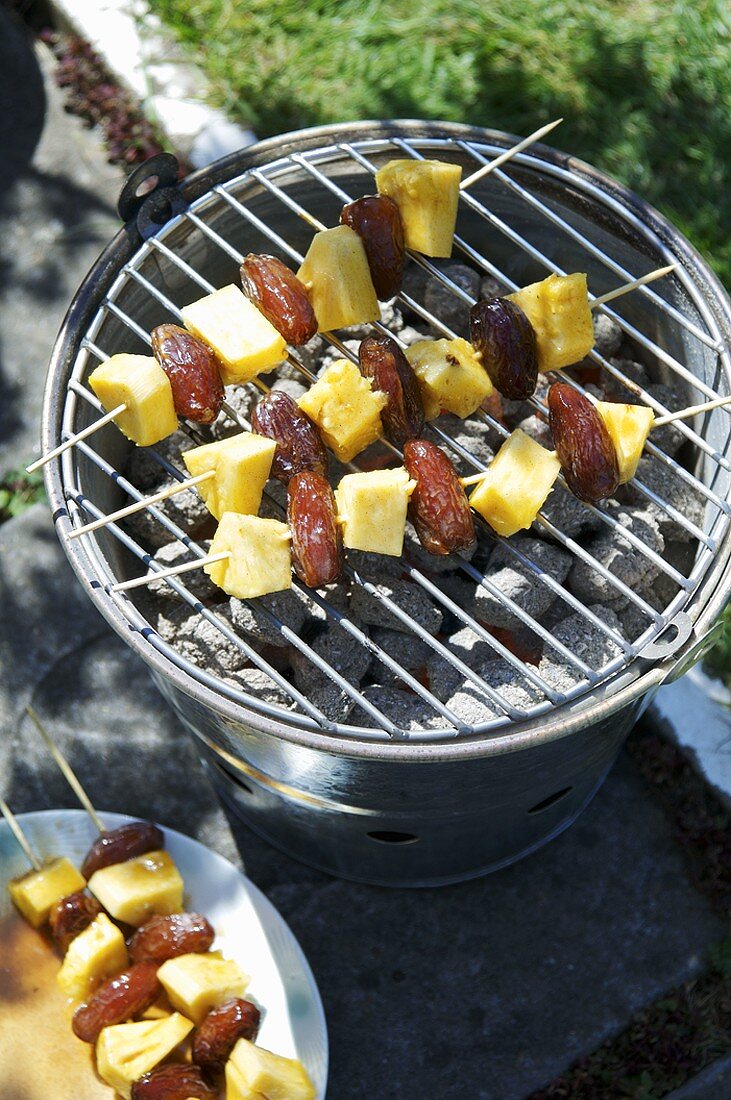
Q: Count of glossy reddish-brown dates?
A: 15